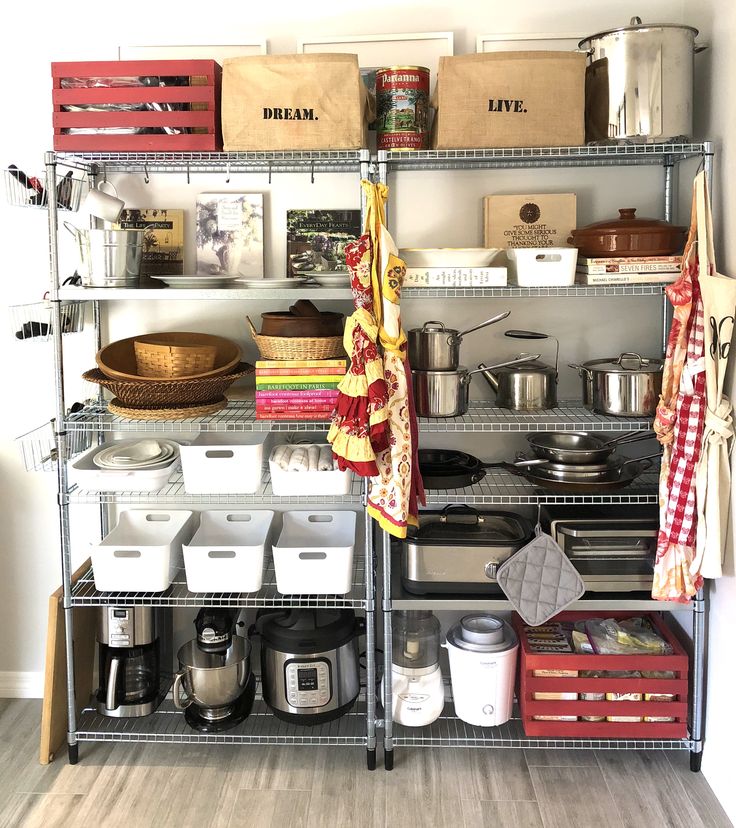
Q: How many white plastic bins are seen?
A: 7